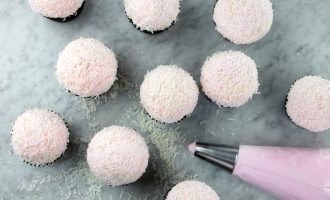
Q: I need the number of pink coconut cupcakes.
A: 10